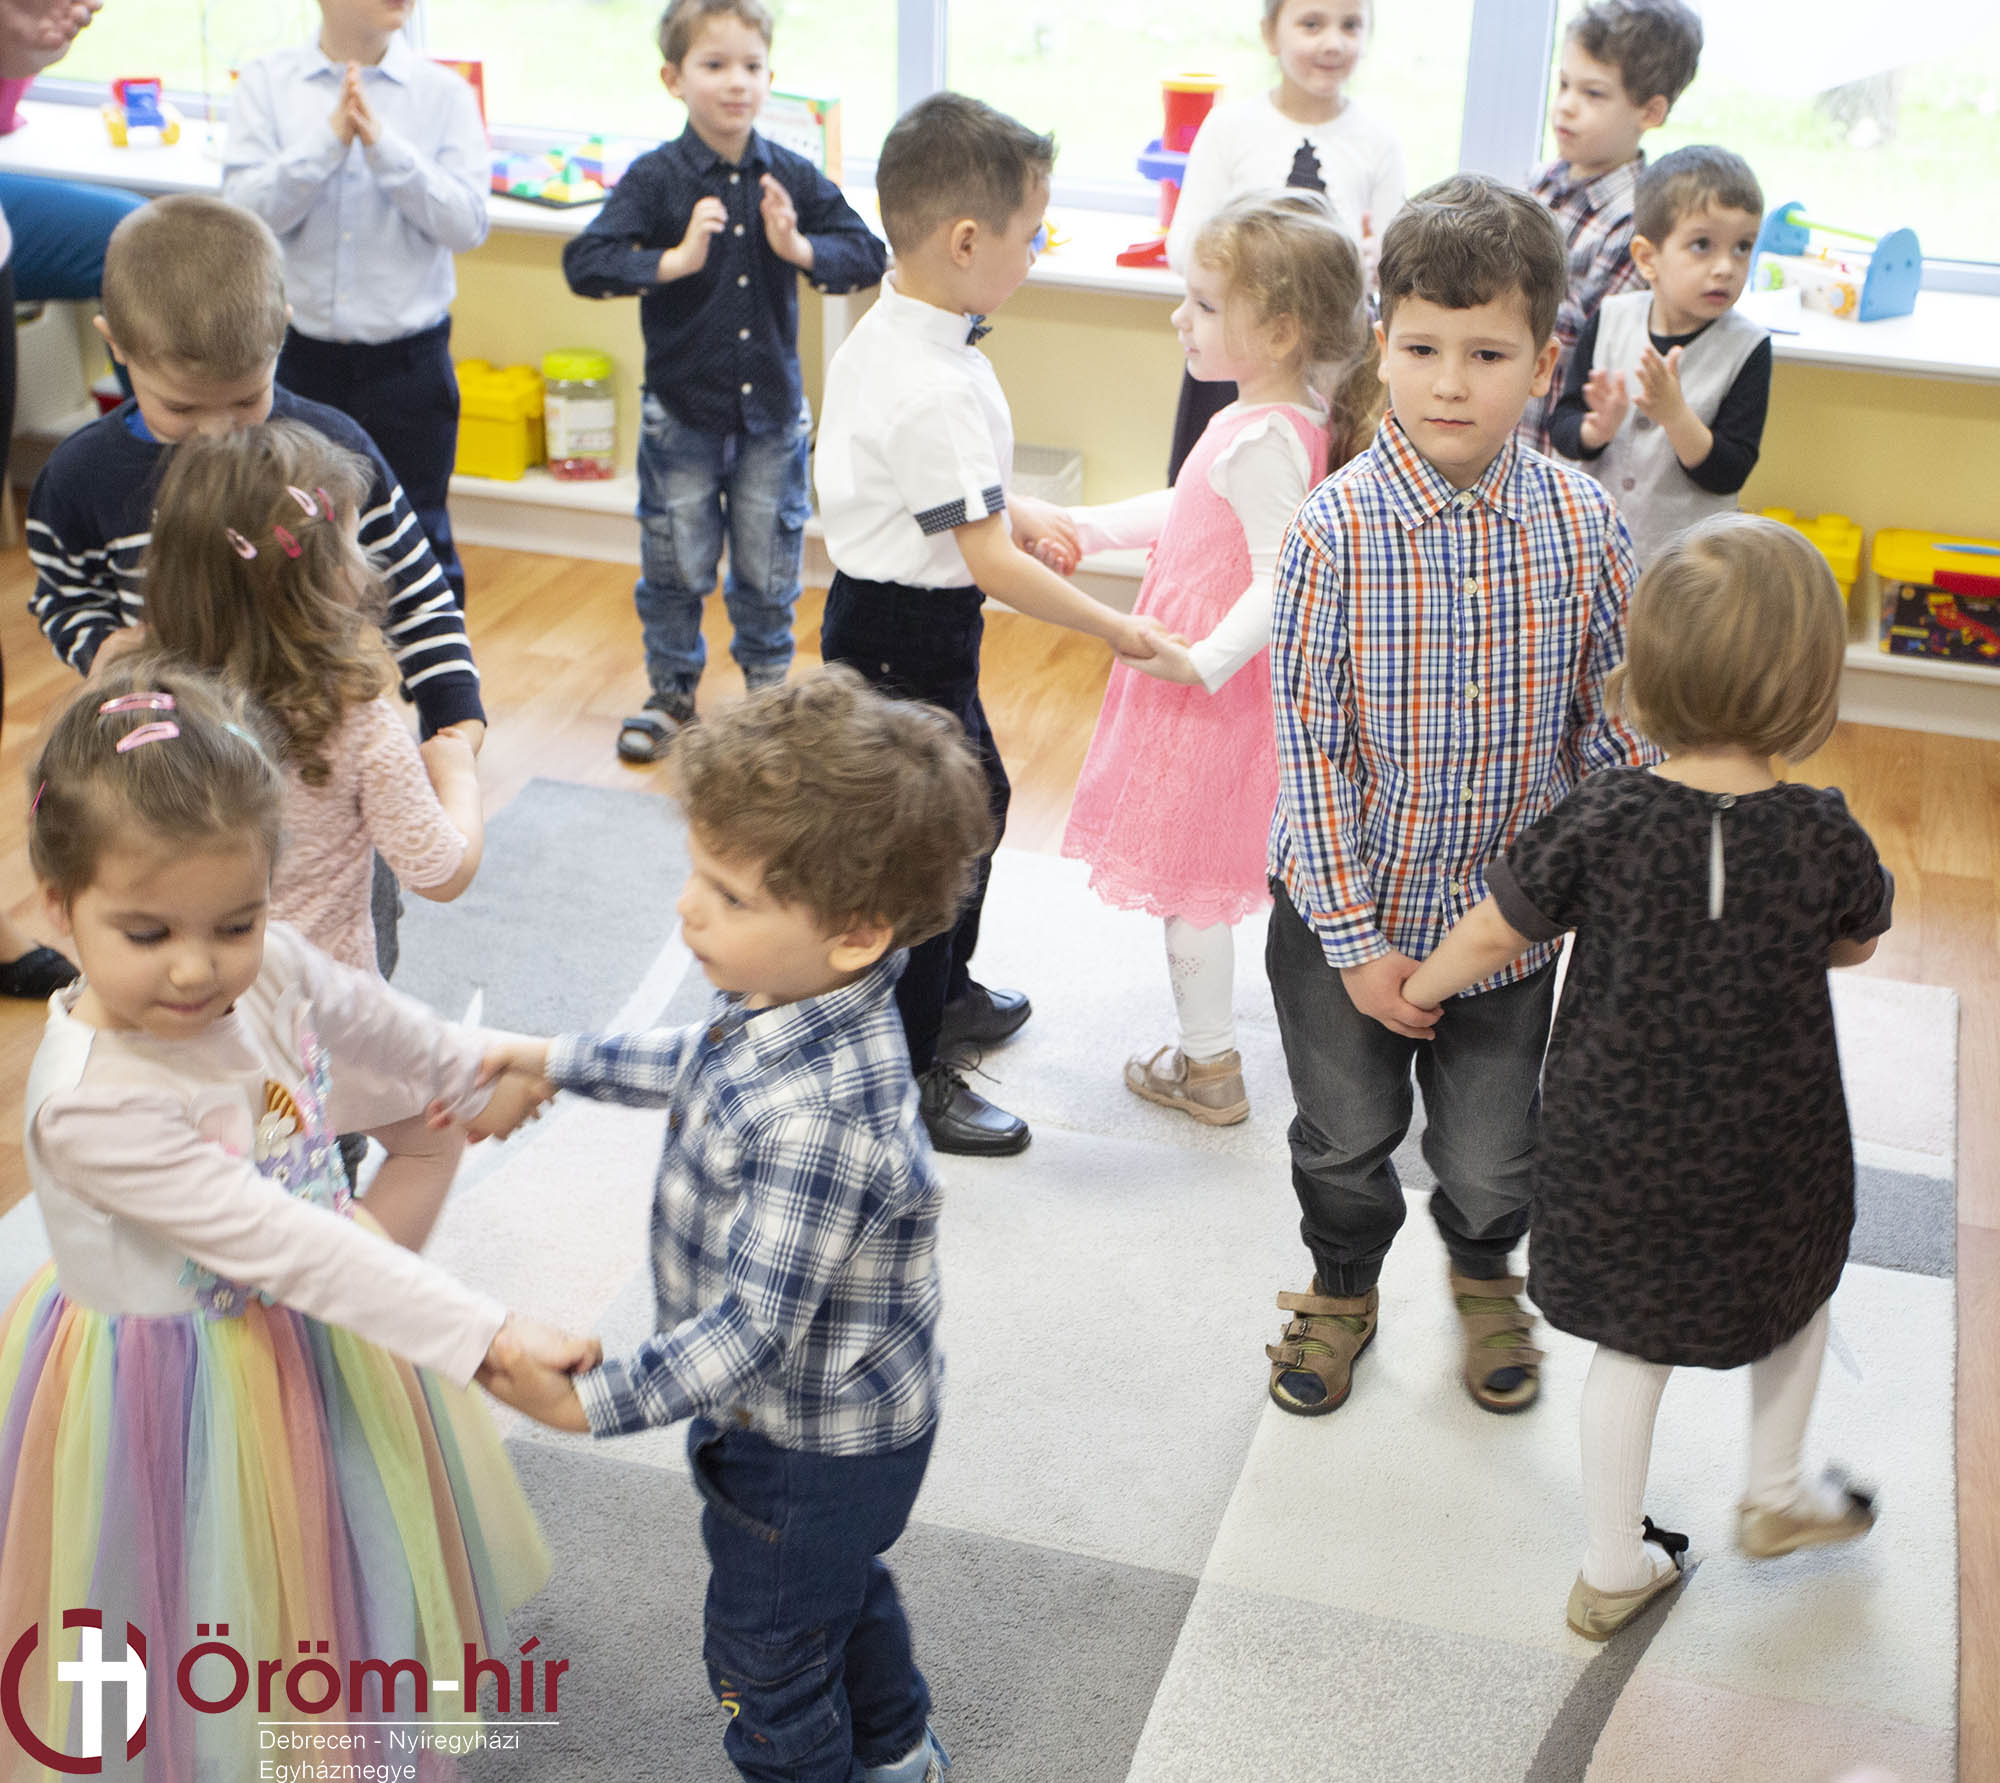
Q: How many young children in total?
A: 13